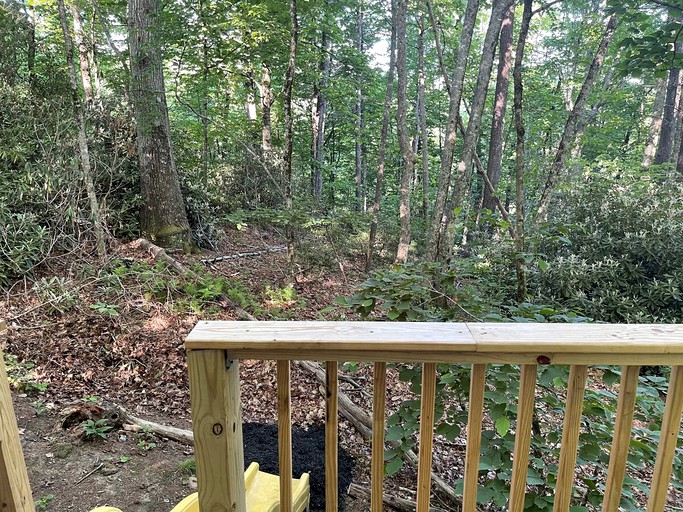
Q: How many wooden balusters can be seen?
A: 9